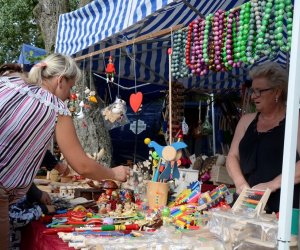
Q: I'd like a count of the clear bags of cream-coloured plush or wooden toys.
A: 1